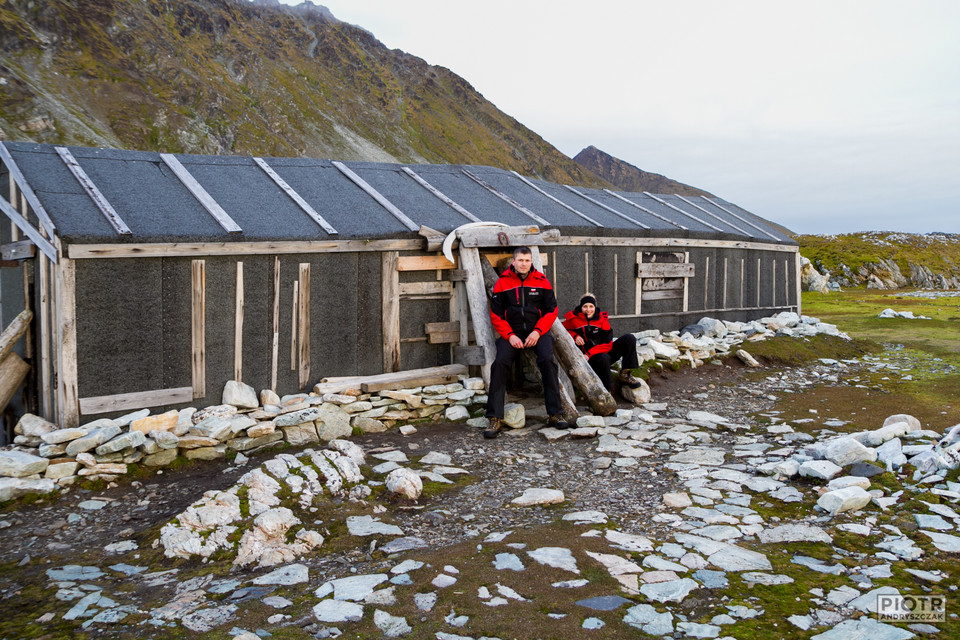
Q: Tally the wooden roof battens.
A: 12